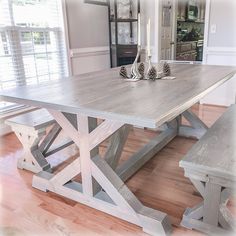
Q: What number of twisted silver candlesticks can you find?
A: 2